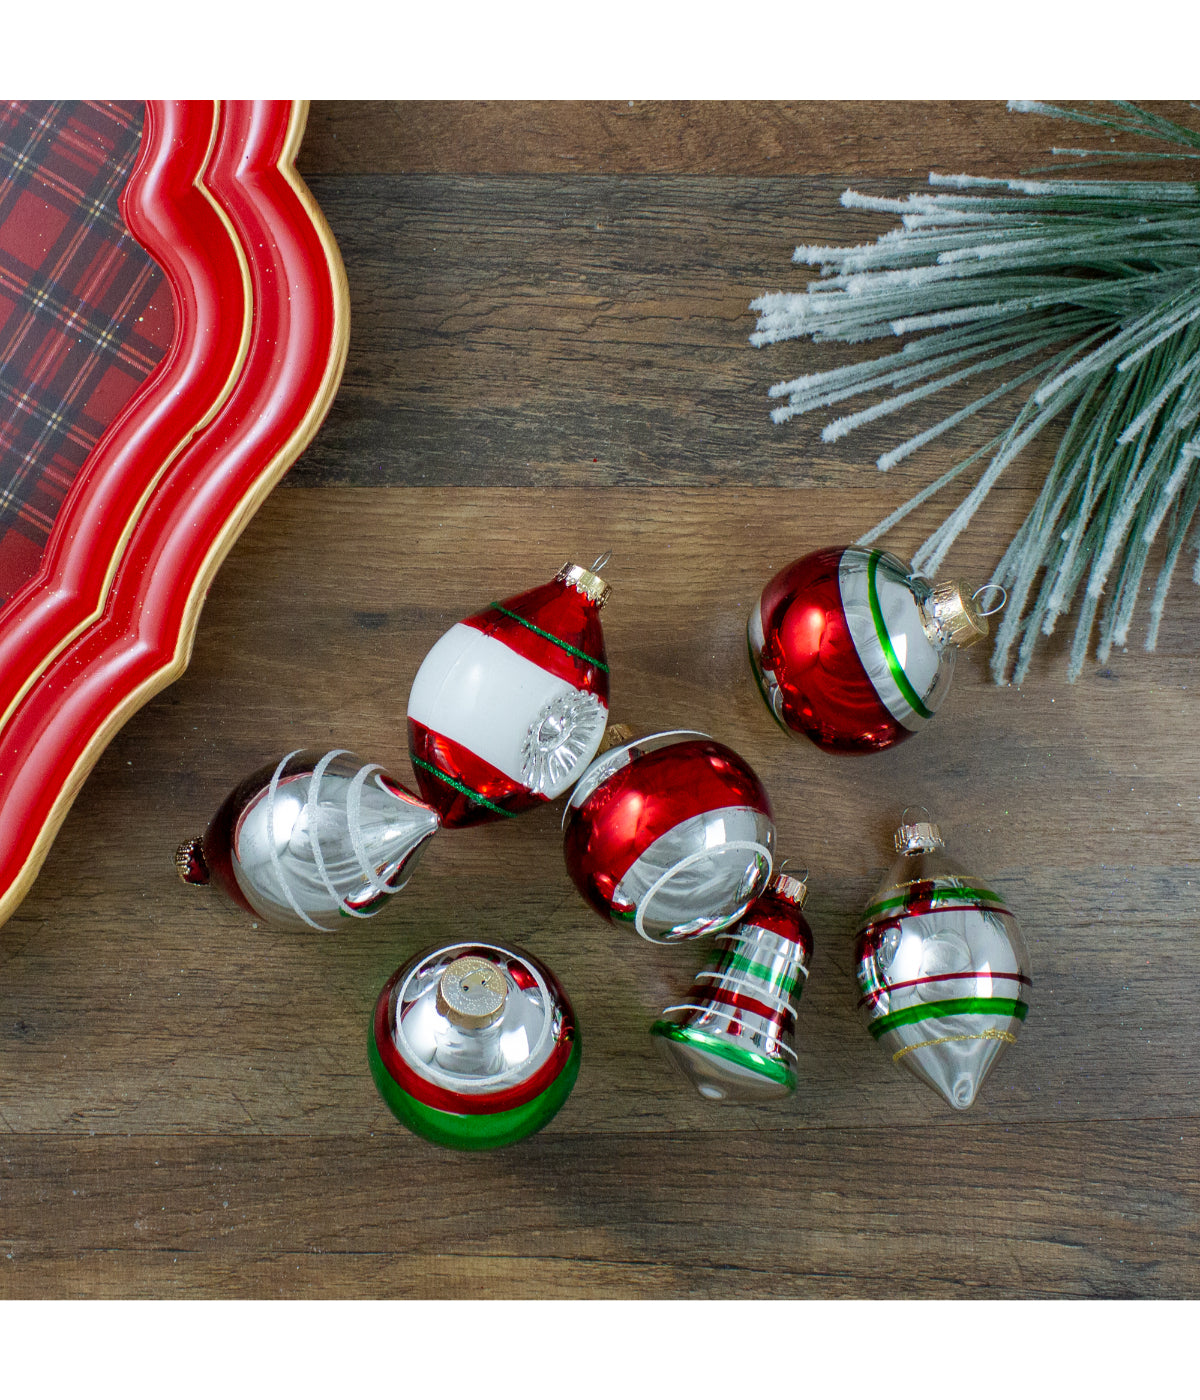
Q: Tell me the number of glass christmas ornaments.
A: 7